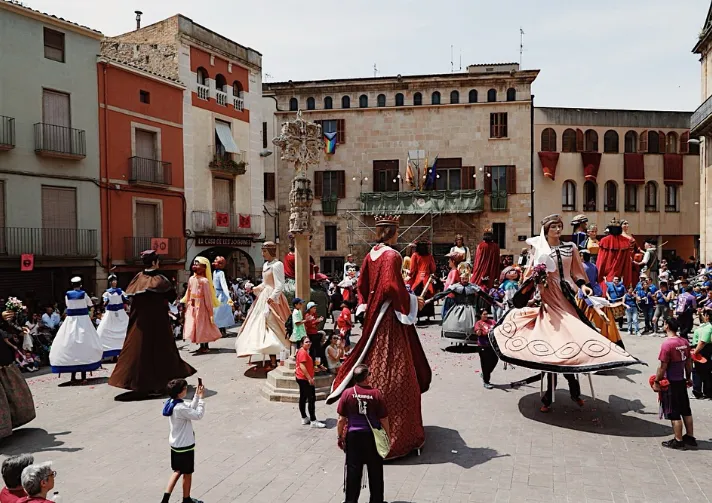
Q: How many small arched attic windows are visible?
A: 13